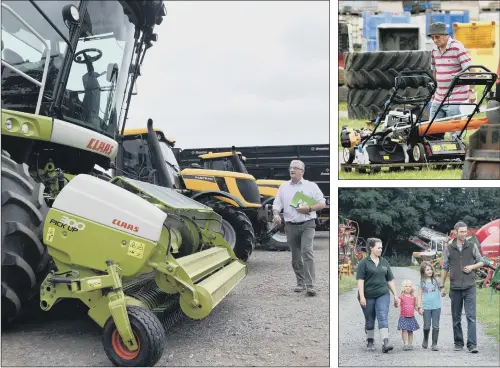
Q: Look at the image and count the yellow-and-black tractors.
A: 2